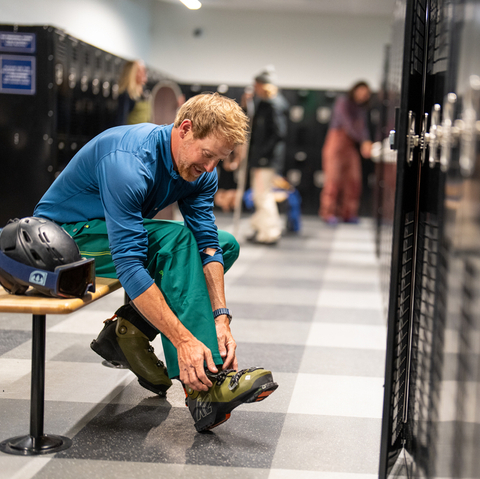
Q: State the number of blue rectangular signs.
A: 2